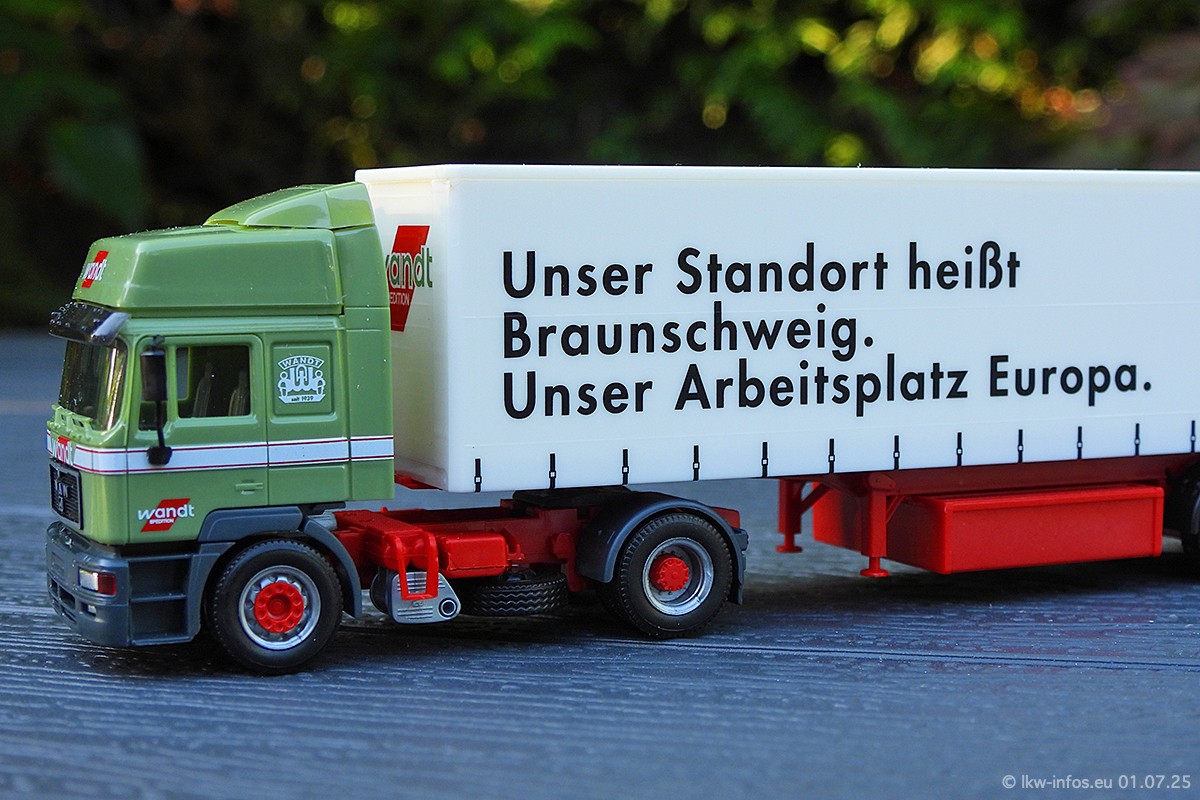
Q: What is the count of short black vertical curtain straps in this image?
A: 12